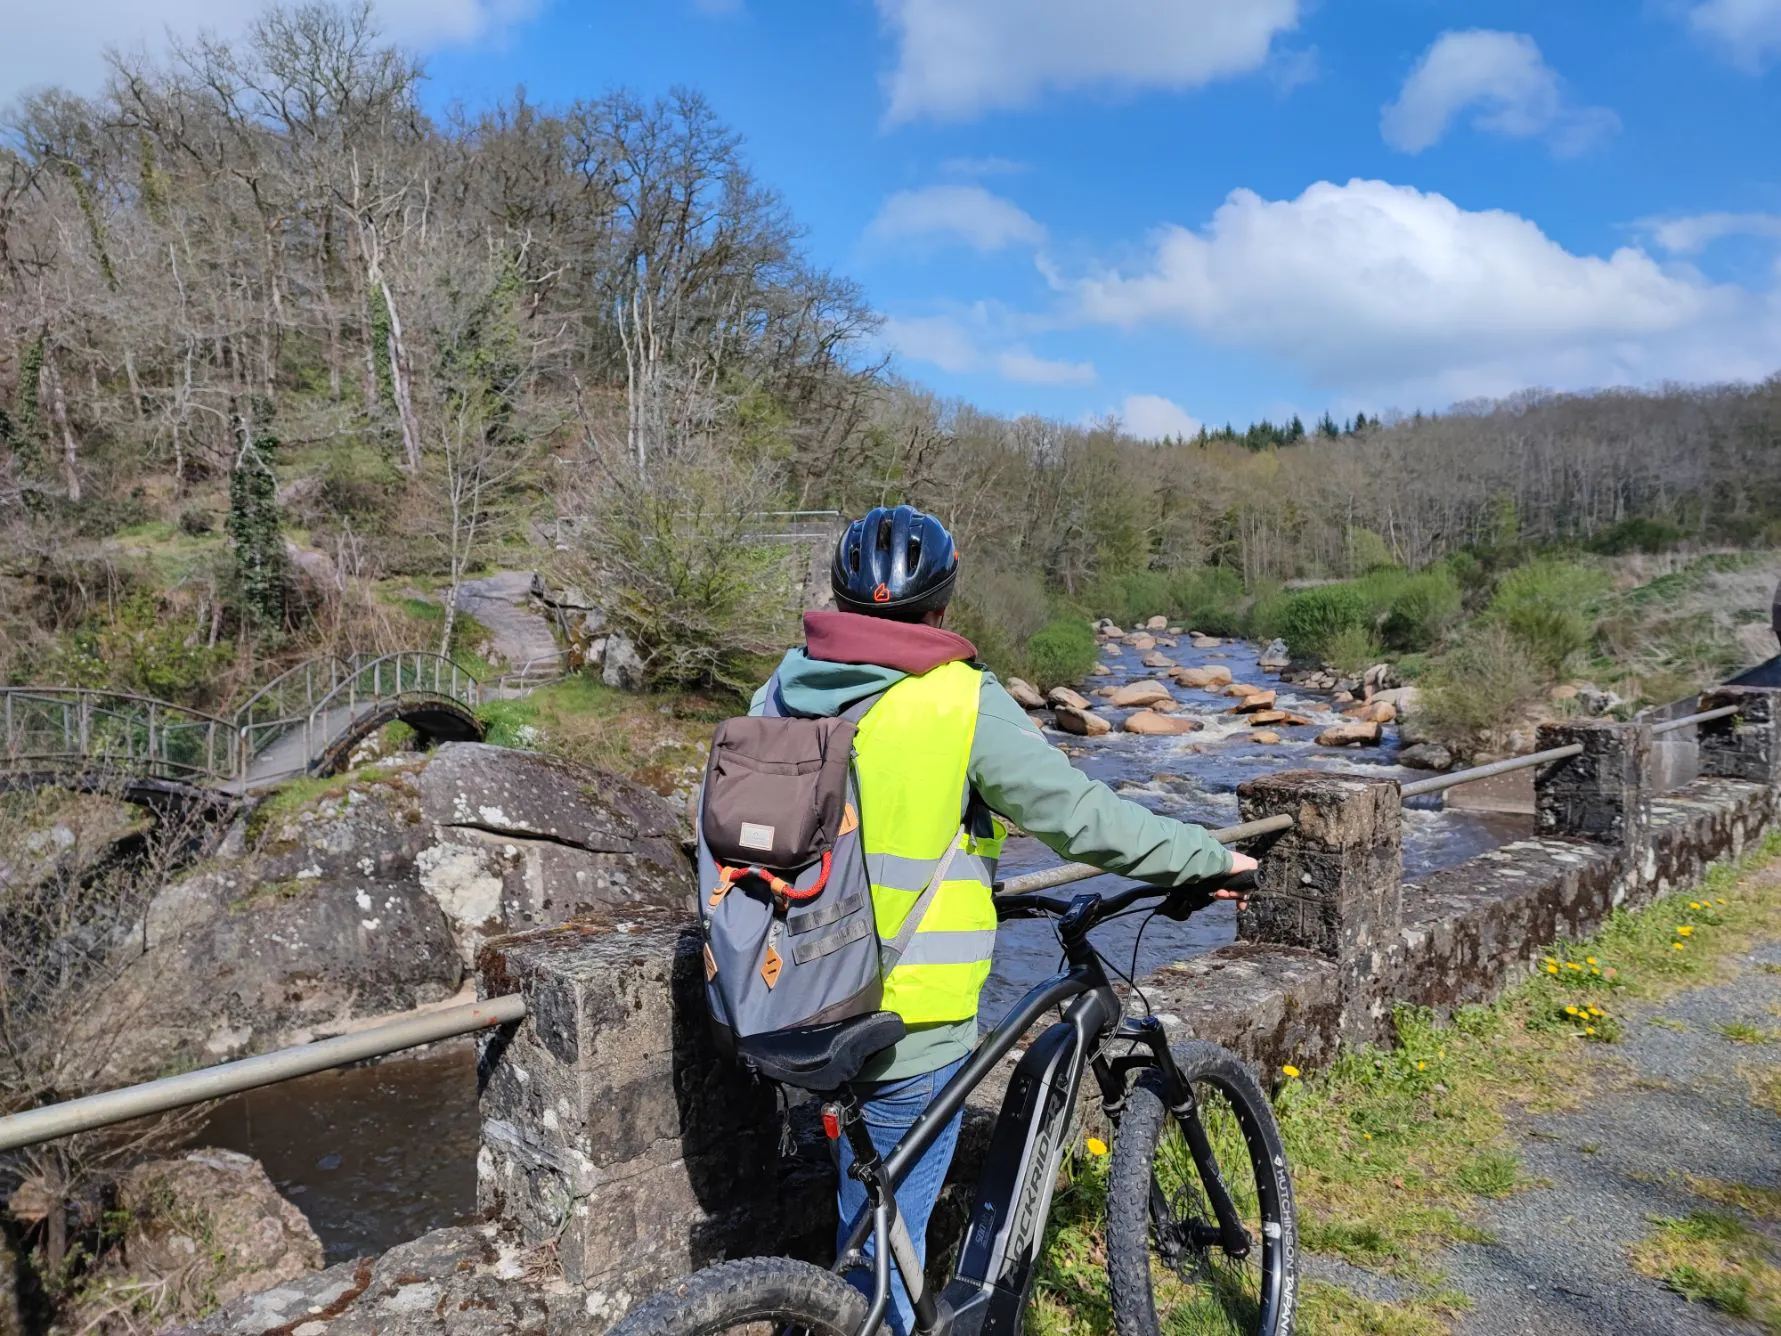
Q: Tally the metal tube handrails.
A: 4